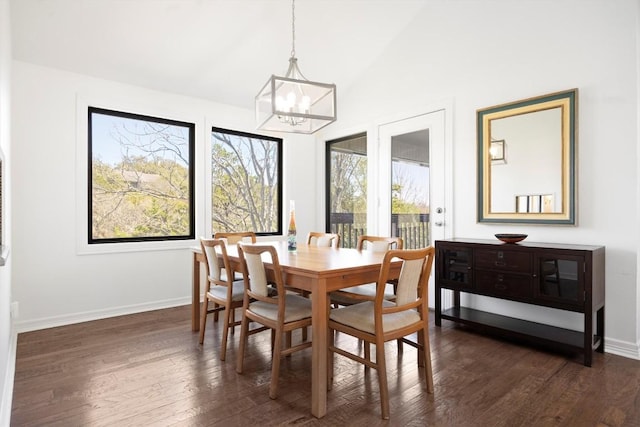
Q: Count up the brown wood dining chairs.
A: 6